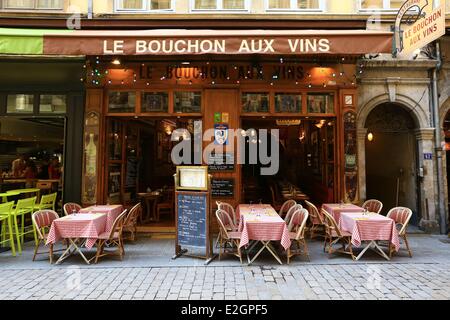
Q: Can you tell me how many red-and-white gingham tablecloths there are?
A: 5